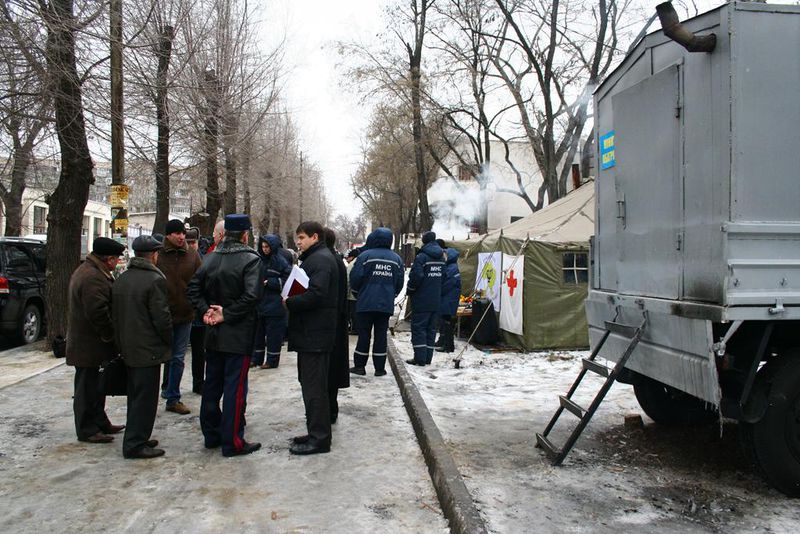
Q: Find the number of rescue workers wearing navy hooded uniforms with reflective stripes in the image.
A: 4